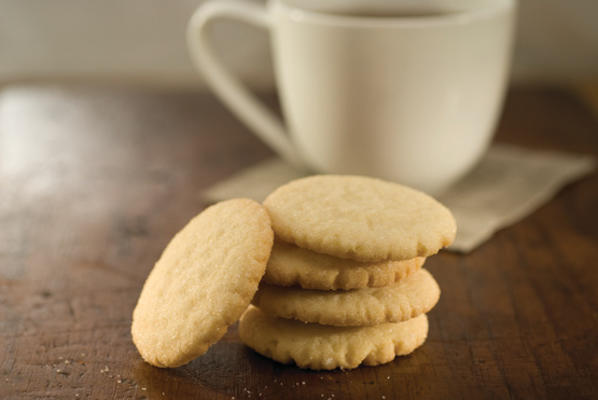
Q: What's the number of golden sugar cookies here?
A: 5